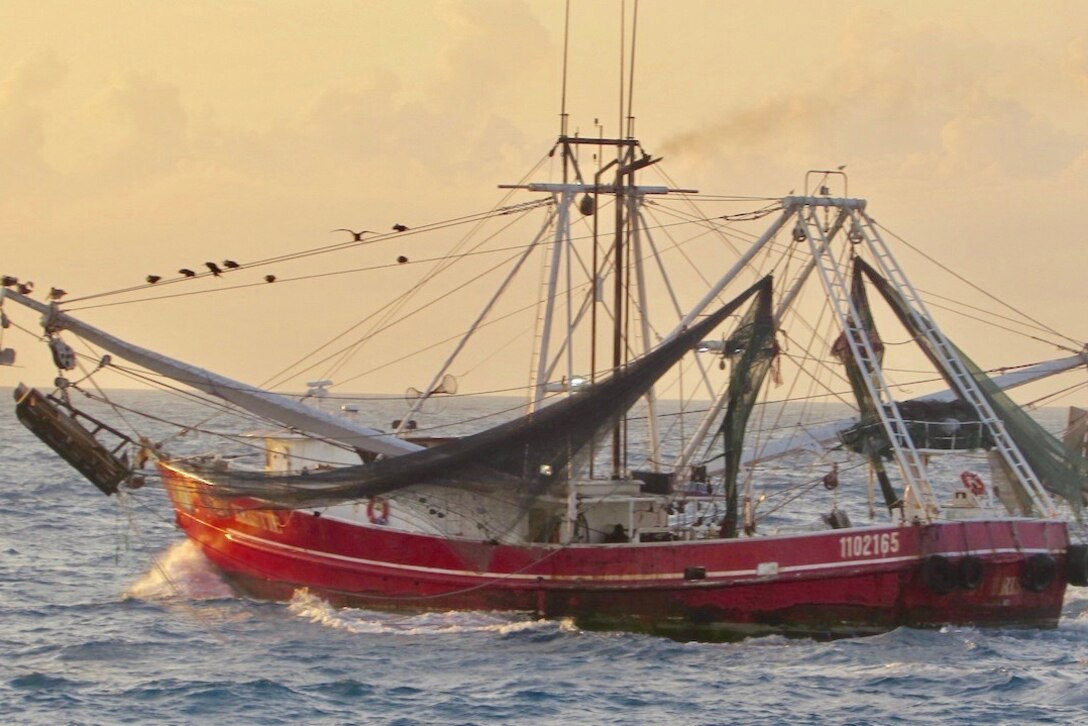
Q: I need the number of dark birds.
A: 11